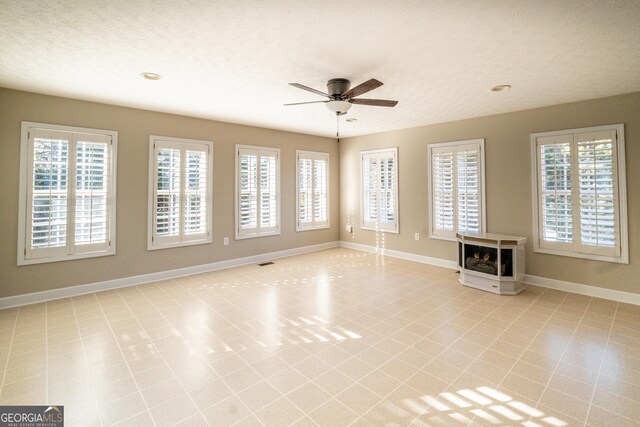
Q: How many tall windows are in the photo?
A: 7